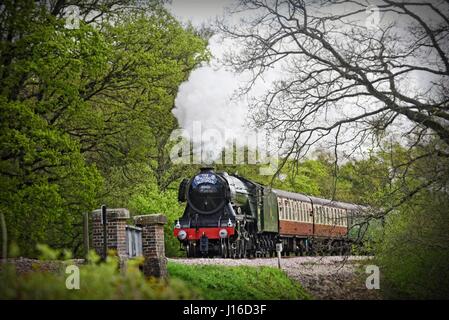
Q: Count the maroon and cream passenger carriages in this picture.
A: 2